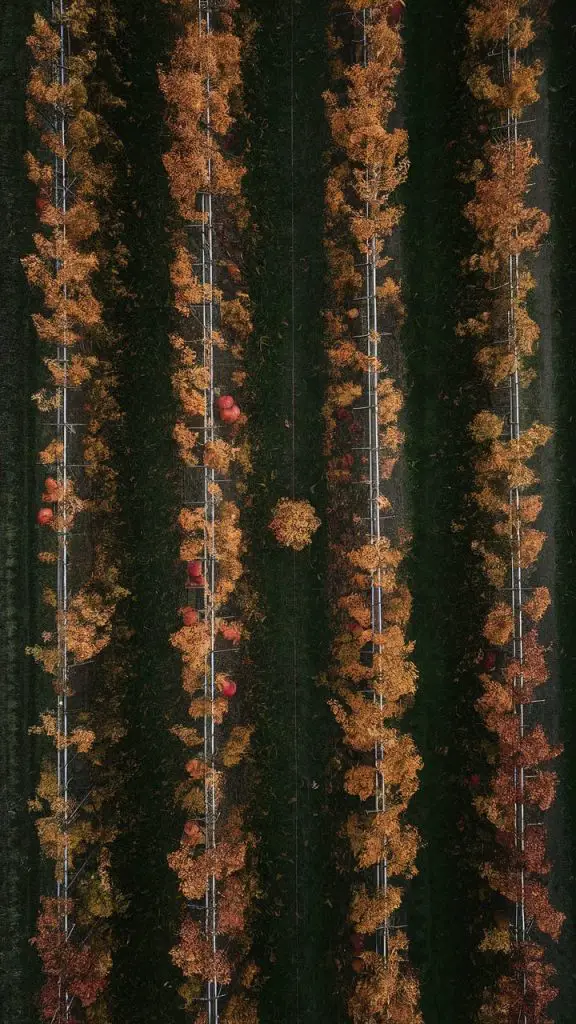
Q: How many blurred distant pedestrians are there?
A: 0